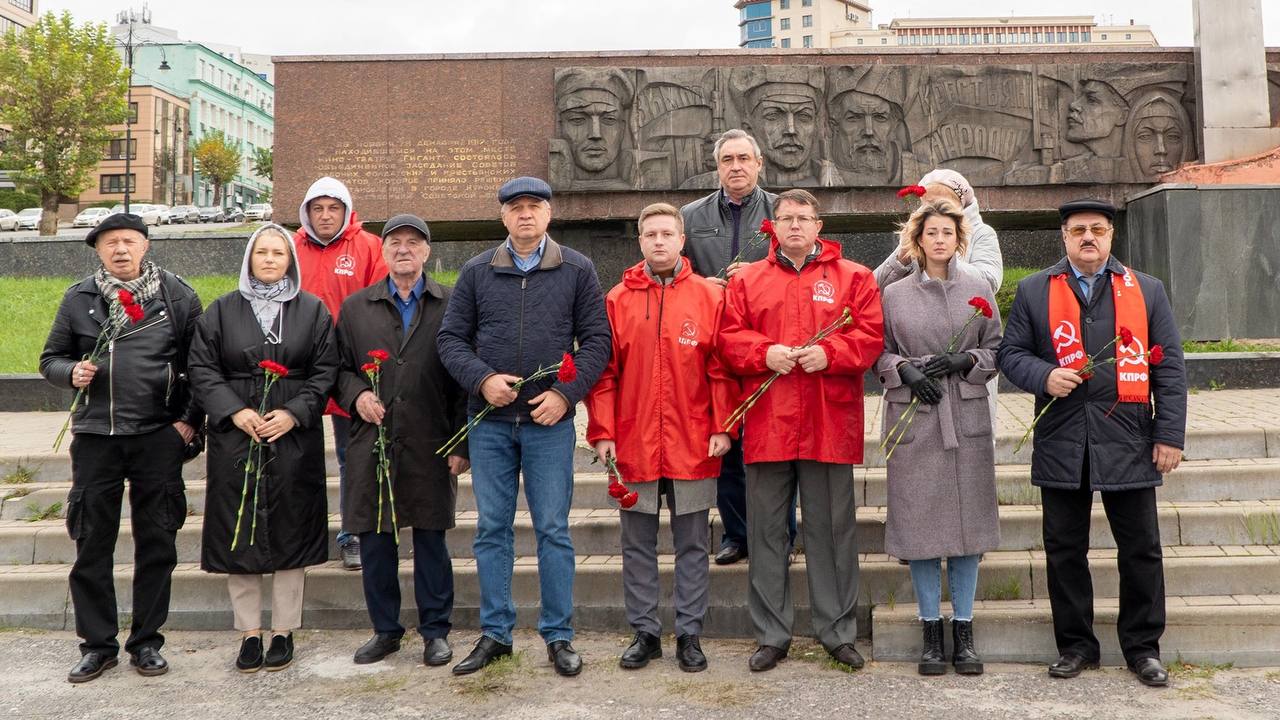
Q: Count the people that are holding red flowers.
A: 10